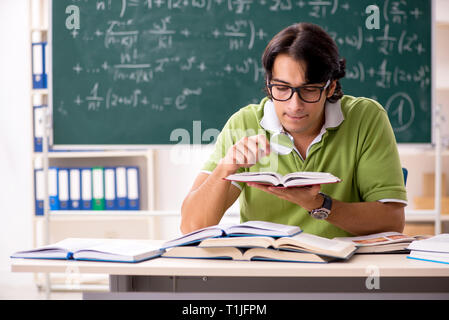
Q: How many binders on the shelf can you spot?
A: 11